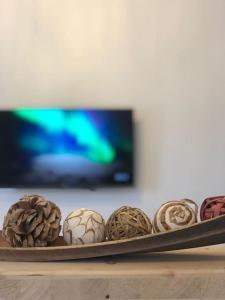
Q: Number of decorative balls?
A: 5